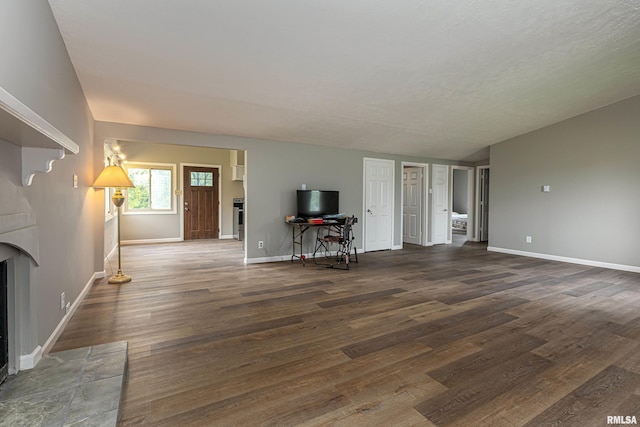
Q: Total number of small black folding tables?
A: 1